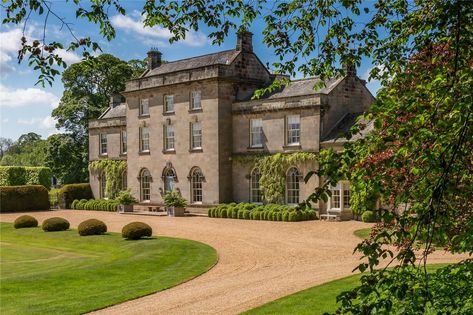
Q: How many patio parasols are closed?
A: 0